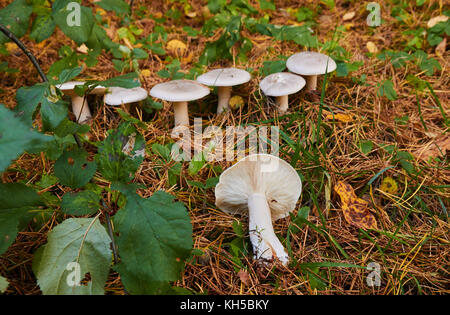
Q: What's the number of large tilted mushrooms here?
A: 1